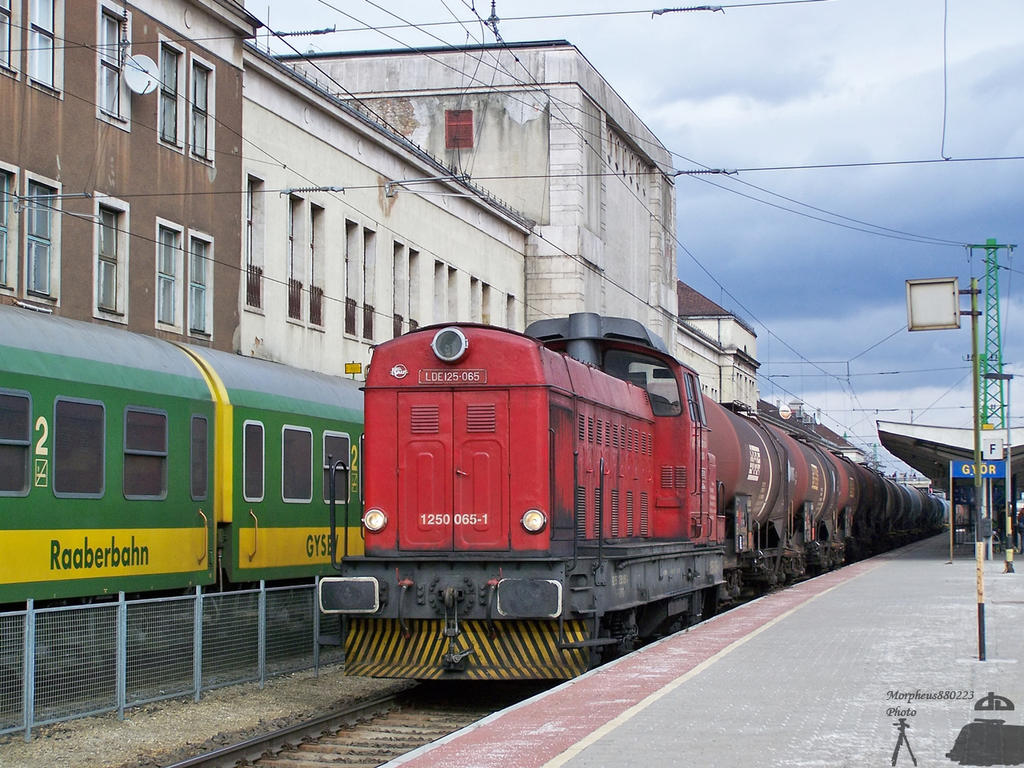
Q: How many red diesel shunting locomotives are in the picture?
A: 1